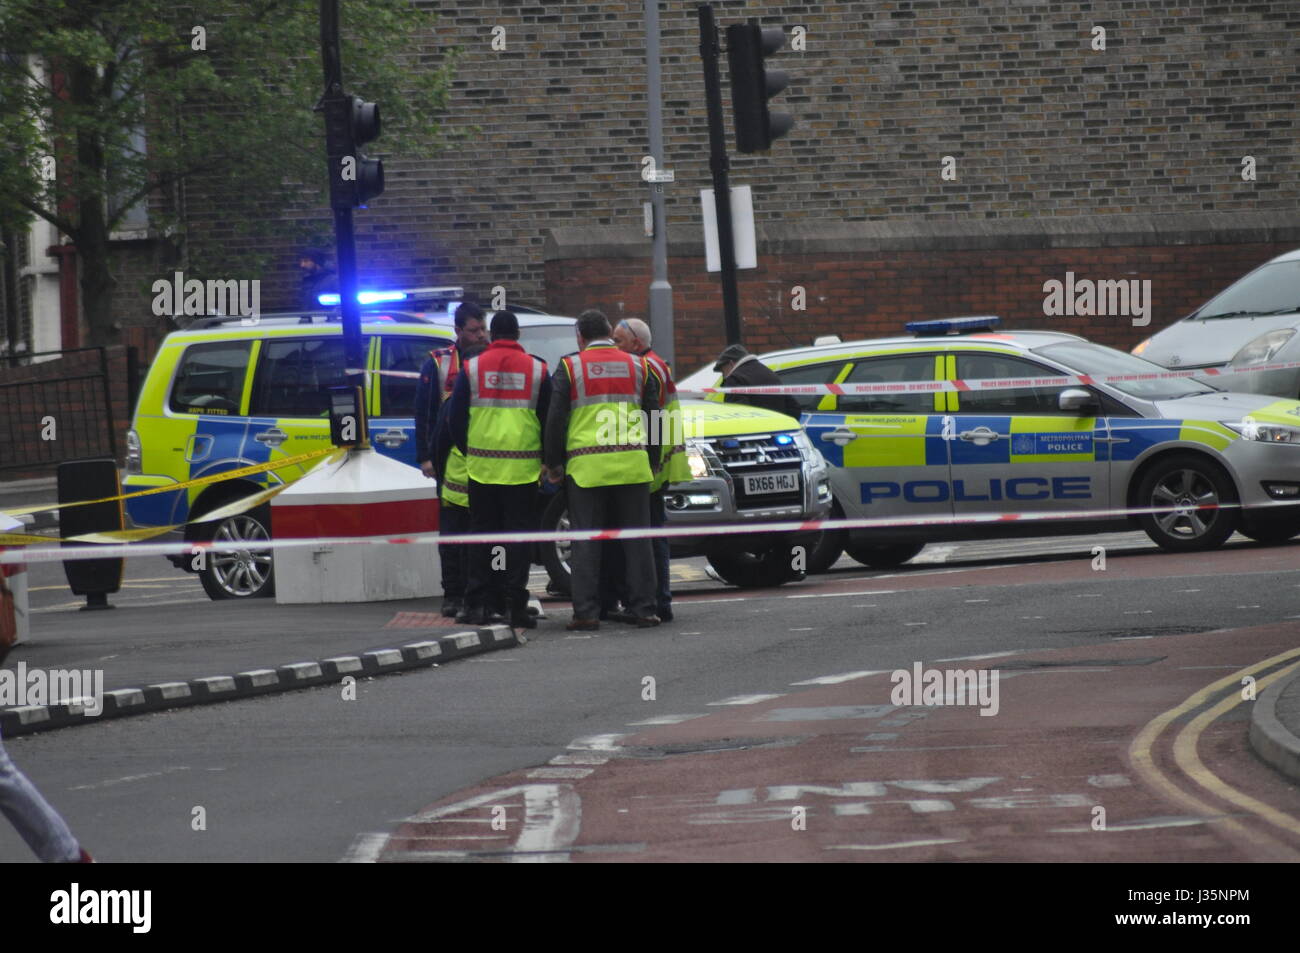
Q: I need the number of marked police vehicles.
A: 2